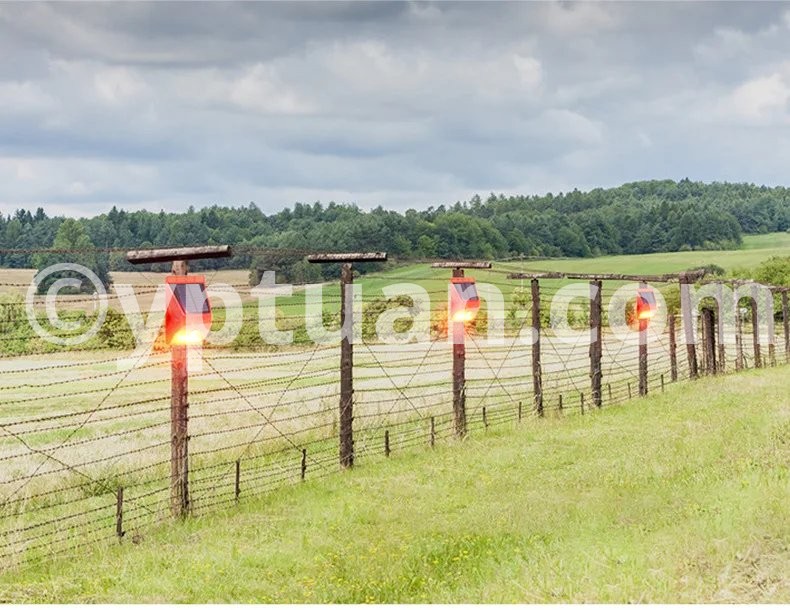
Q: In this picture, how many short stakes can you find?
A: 12